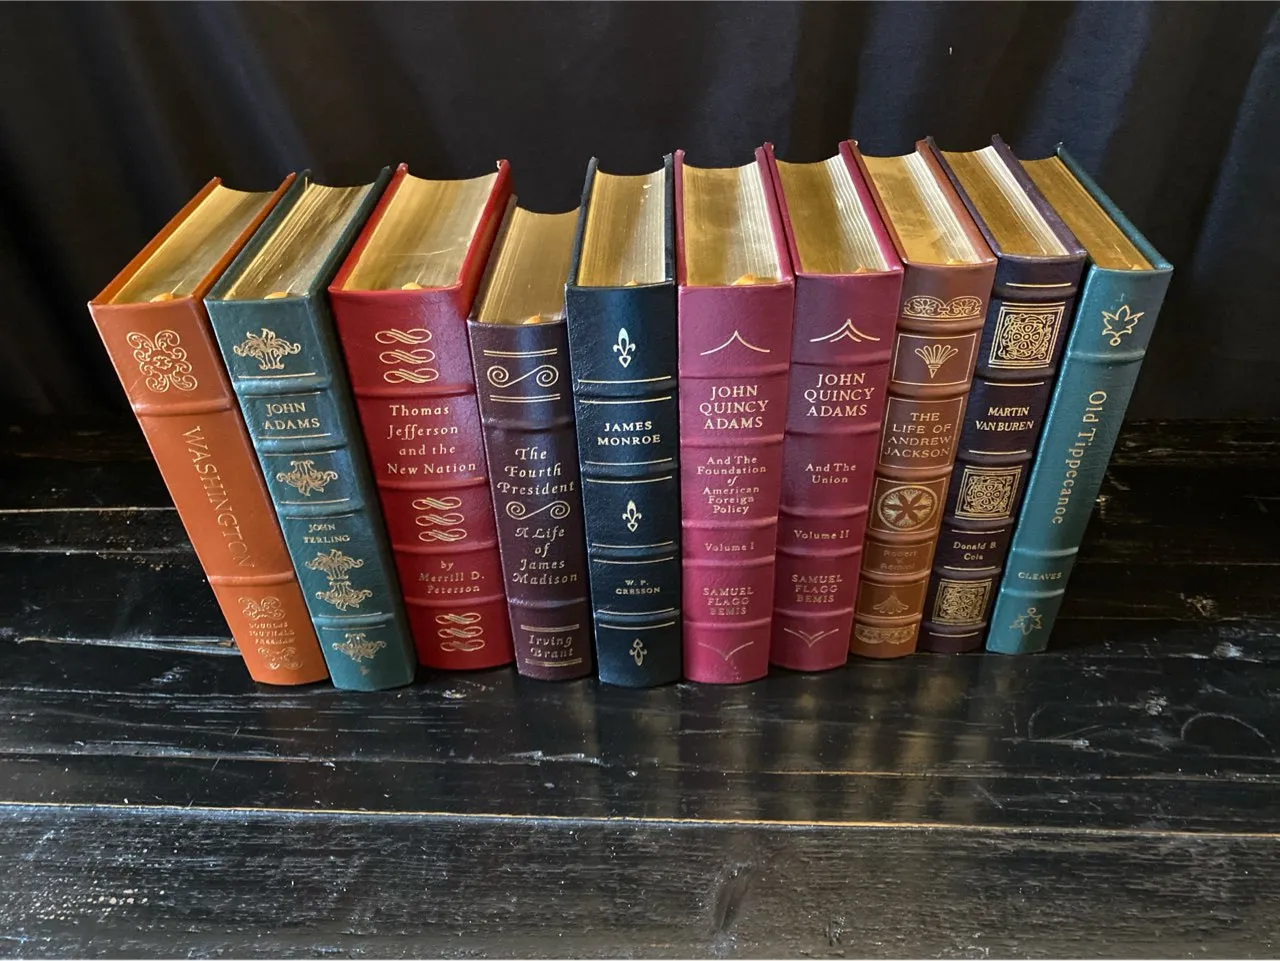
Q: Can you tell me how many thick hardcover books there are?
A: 10